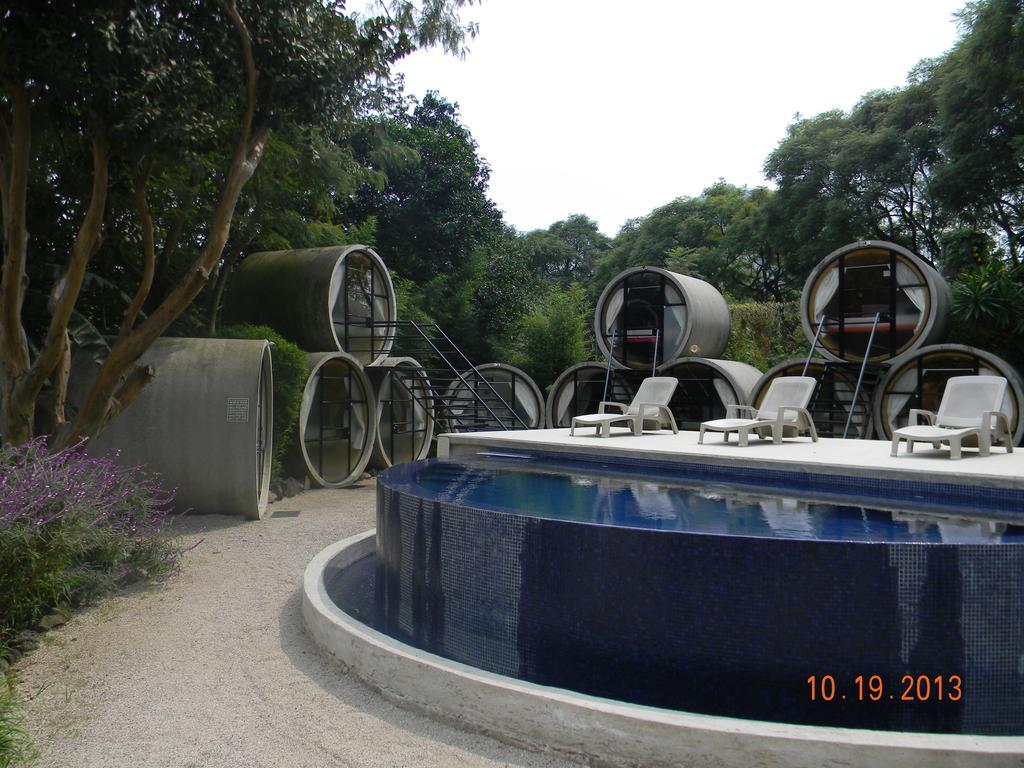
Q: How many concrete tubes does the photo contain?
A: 11